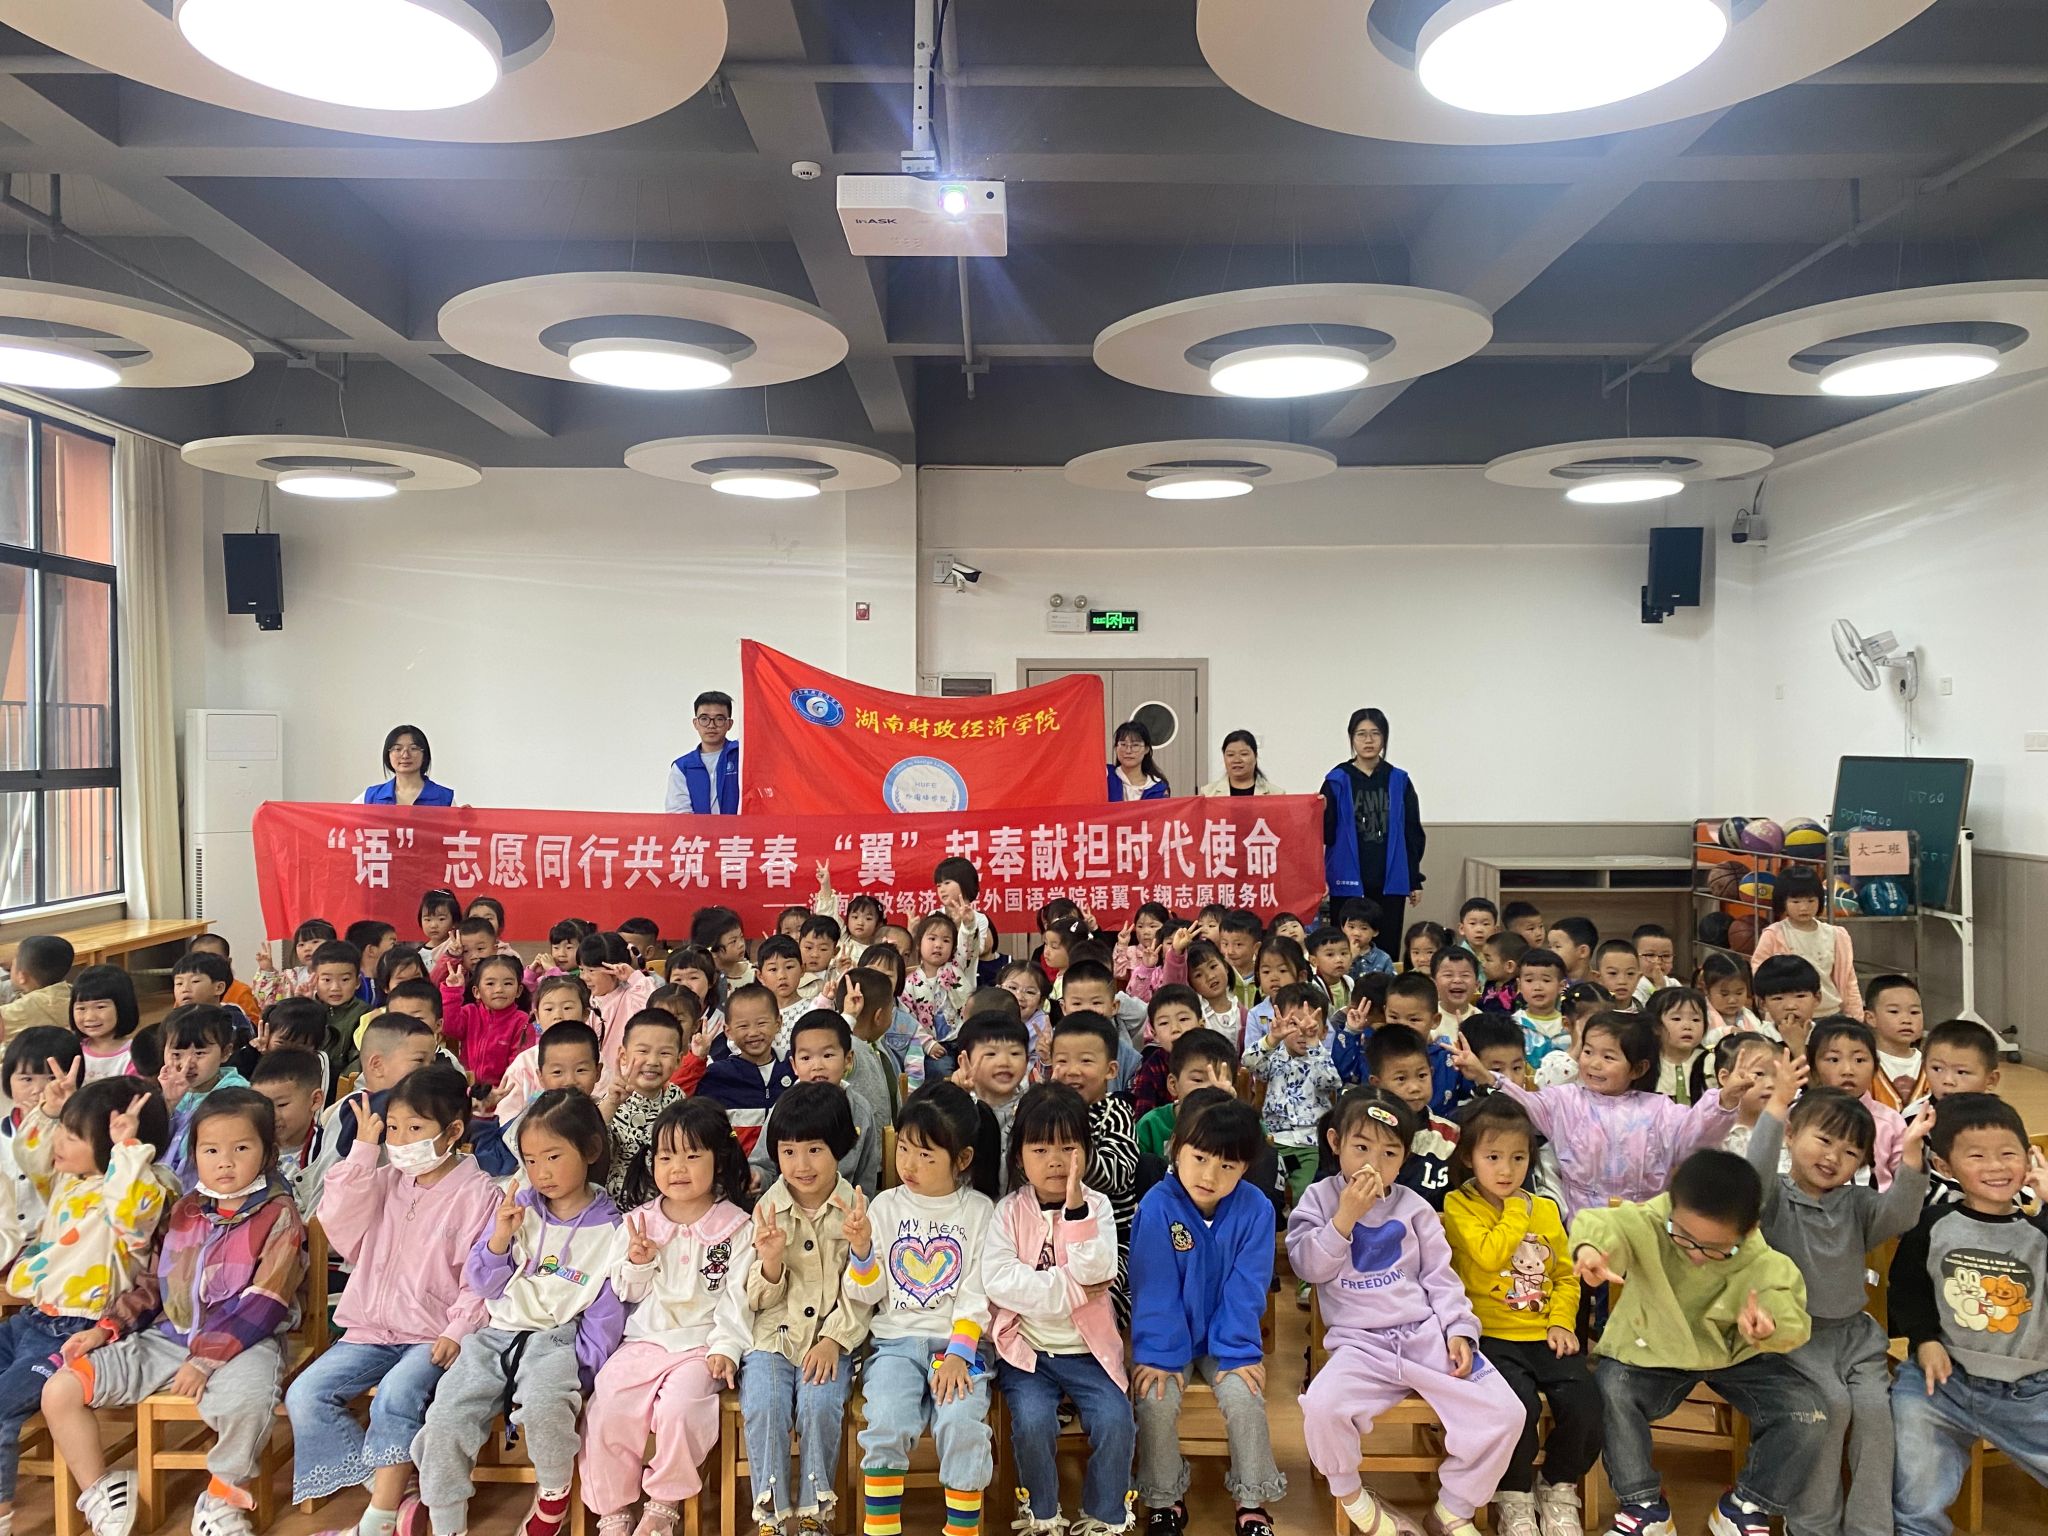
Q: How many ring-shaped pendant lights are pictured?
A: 10